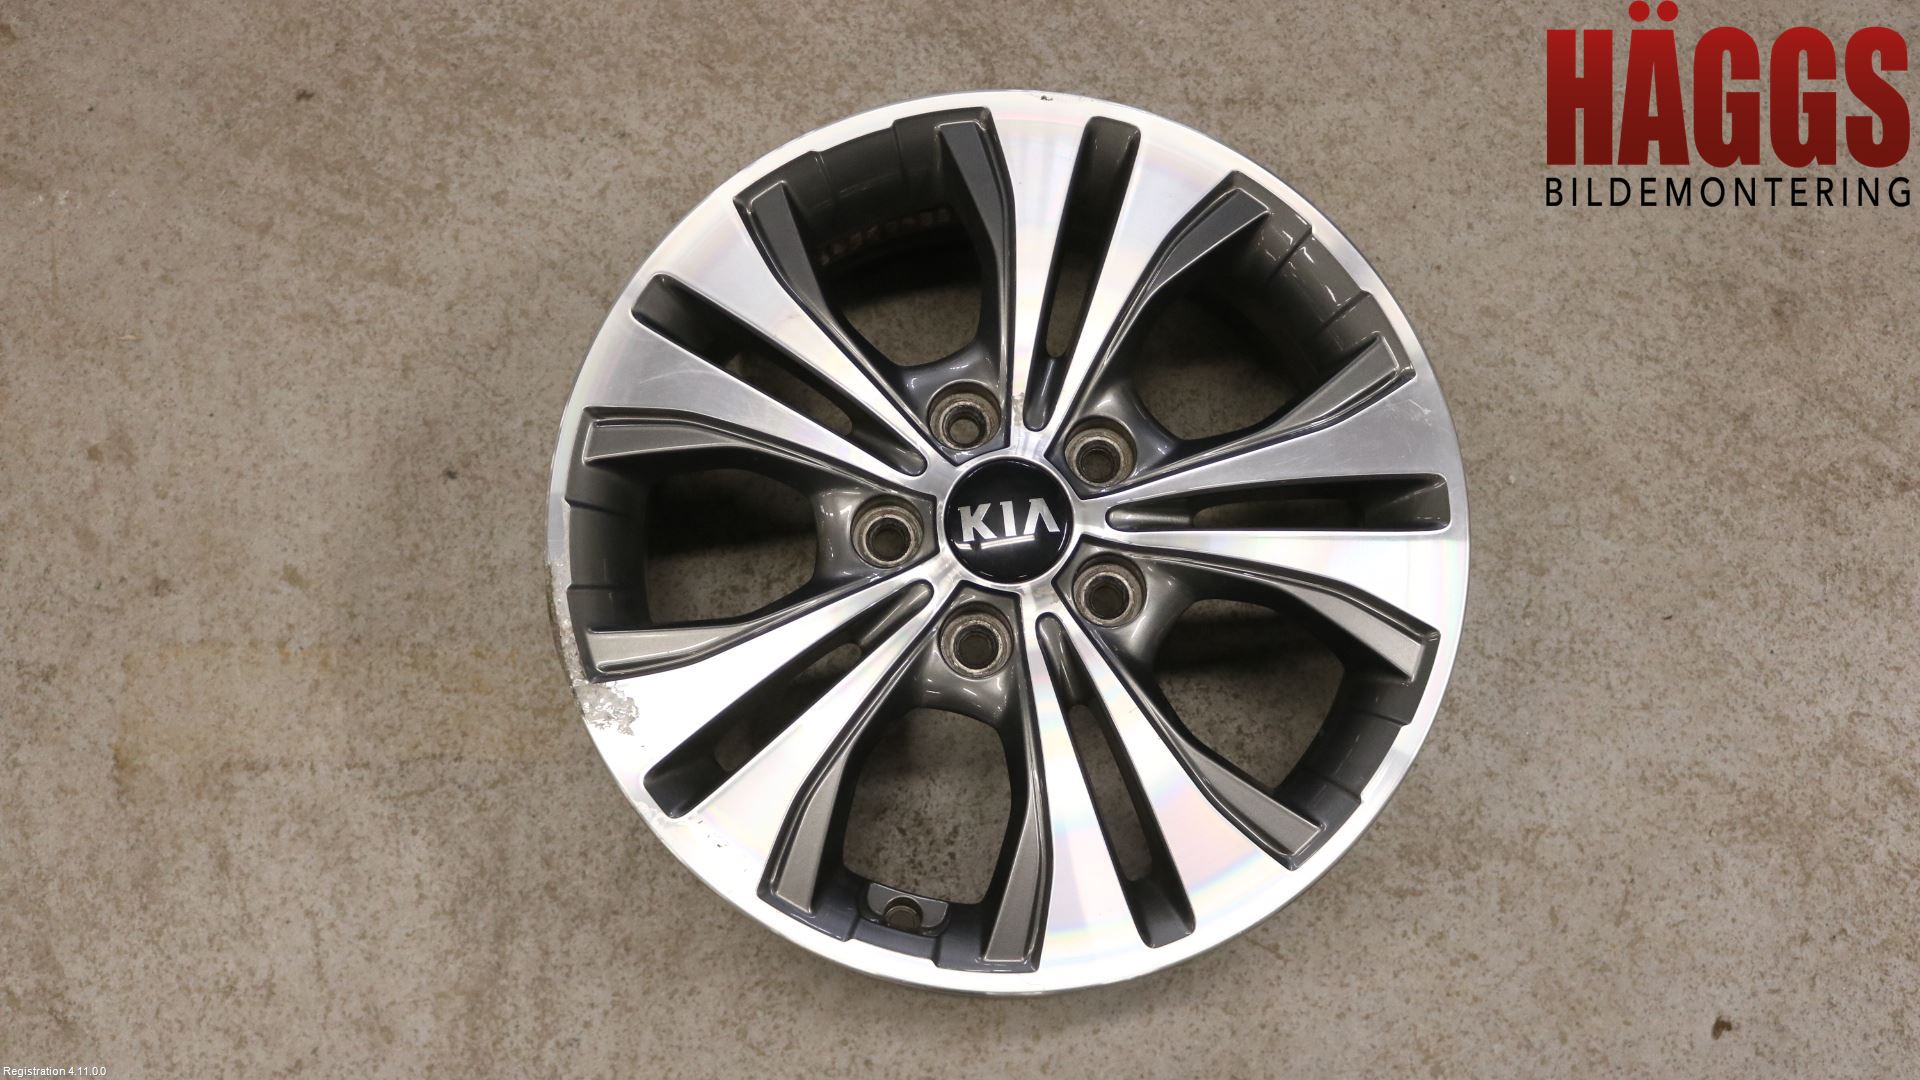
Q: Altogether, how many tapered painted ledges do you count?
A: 10